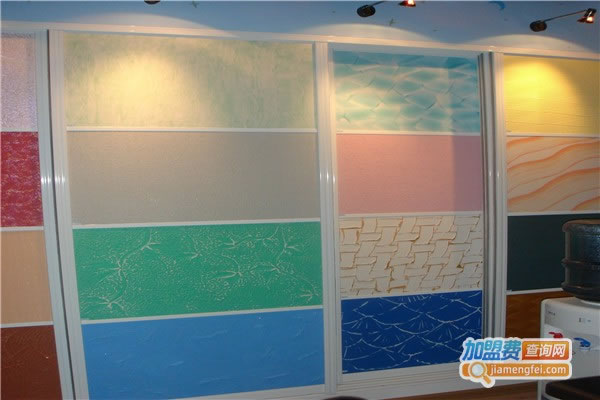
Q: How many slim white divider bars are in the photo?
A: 12